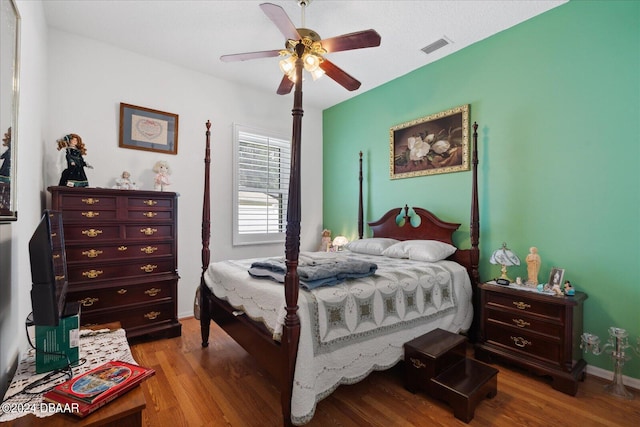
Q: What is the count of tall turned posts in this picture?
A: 4